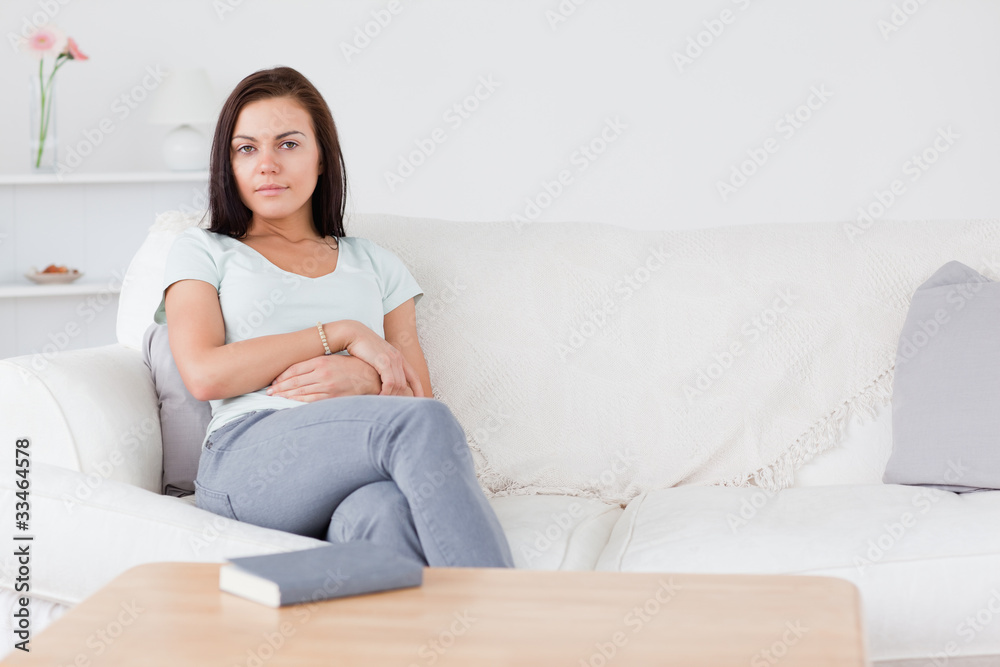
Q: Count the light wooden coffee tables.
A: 1